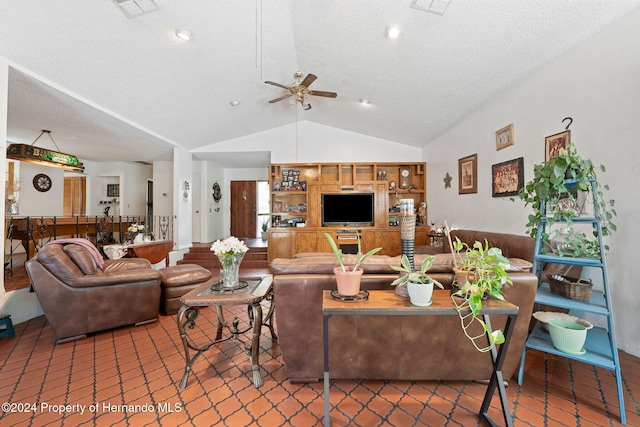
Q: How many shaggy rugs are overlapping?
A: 0